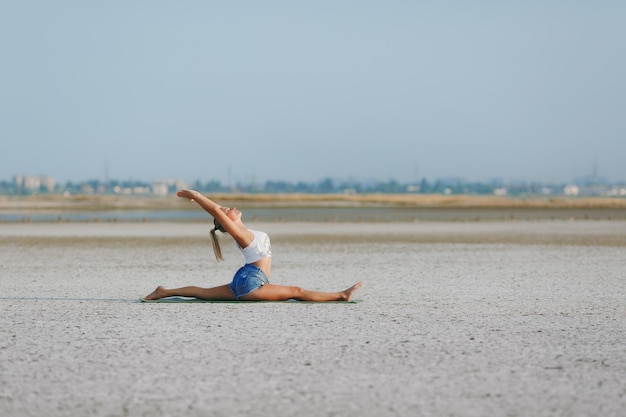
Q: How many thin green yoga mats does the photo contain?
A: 1